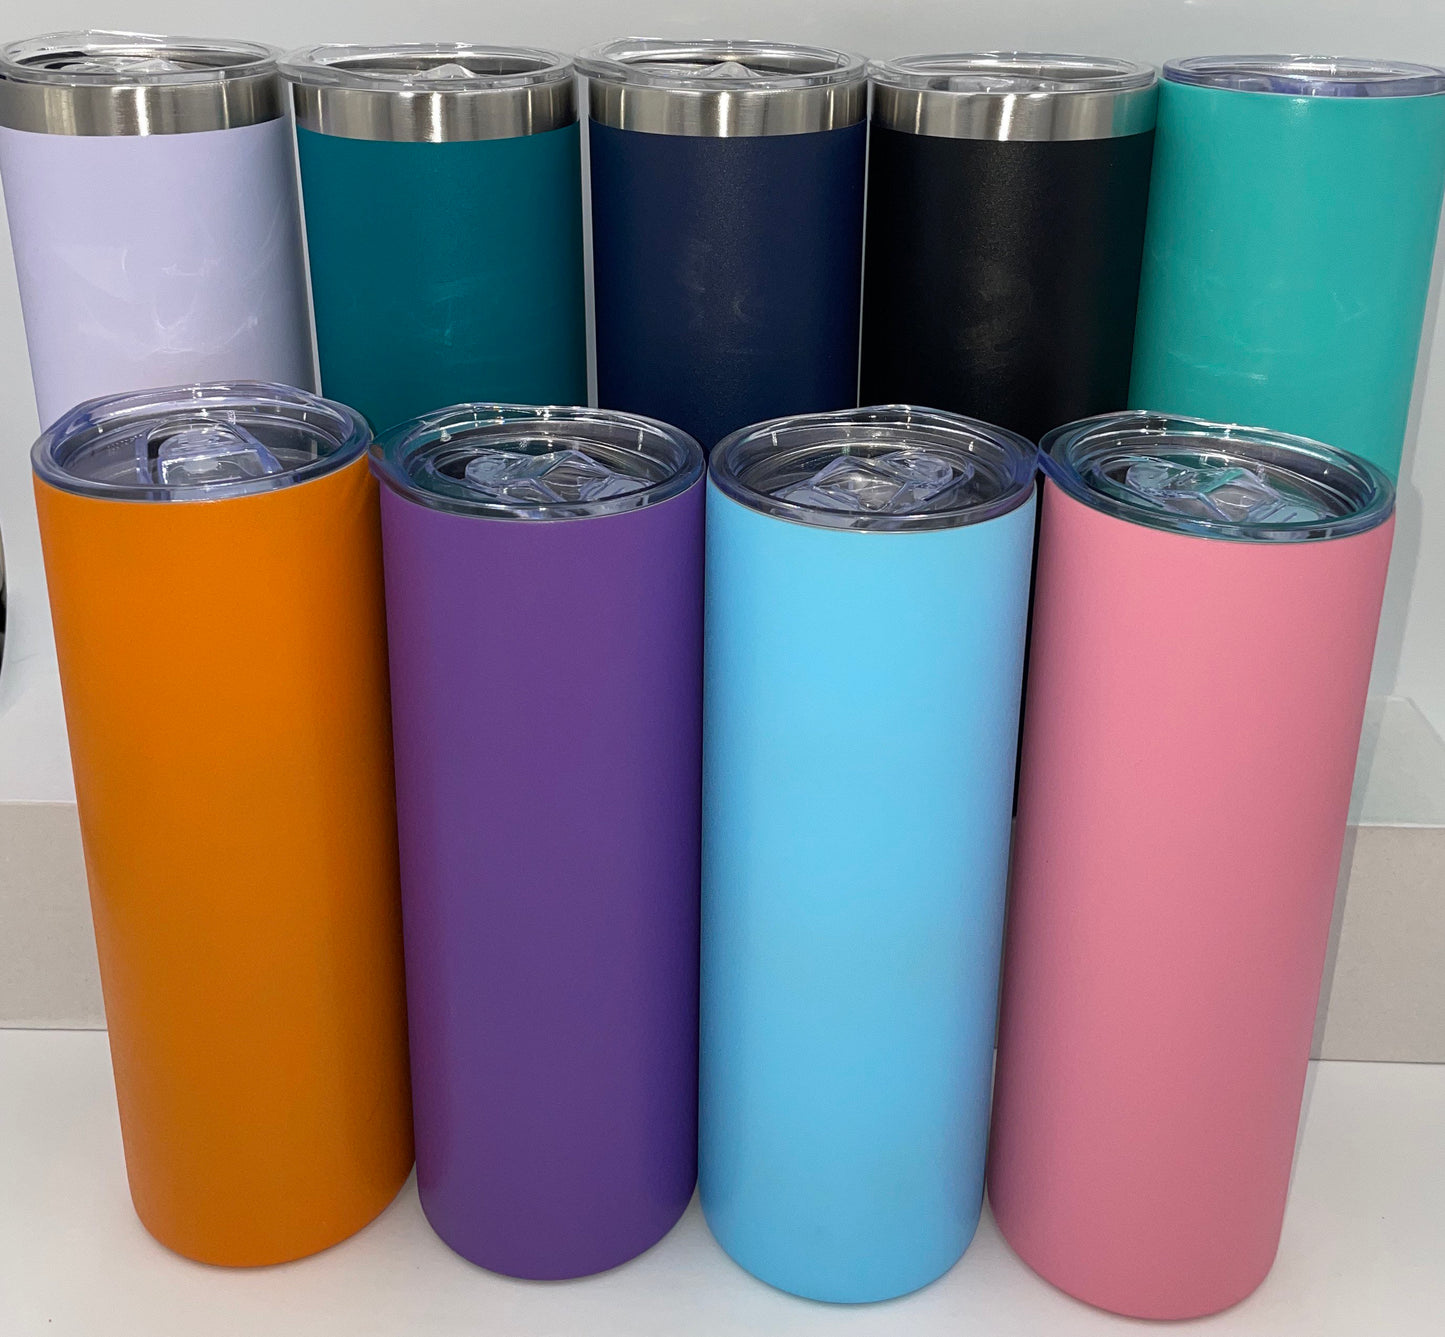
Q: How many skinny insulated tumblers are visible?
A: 9